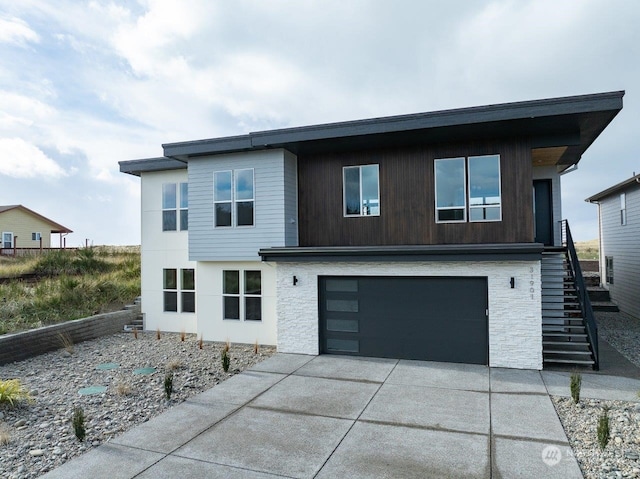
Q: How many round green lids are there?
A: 3